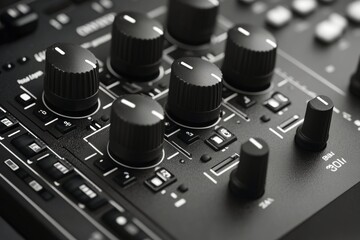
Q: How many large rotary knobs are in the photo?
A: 6